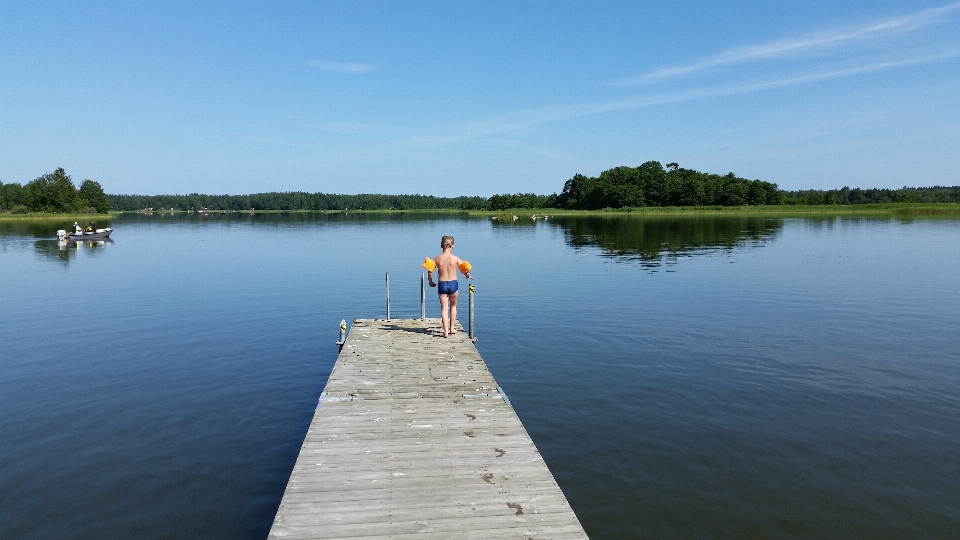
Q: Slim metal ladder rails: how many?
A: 2